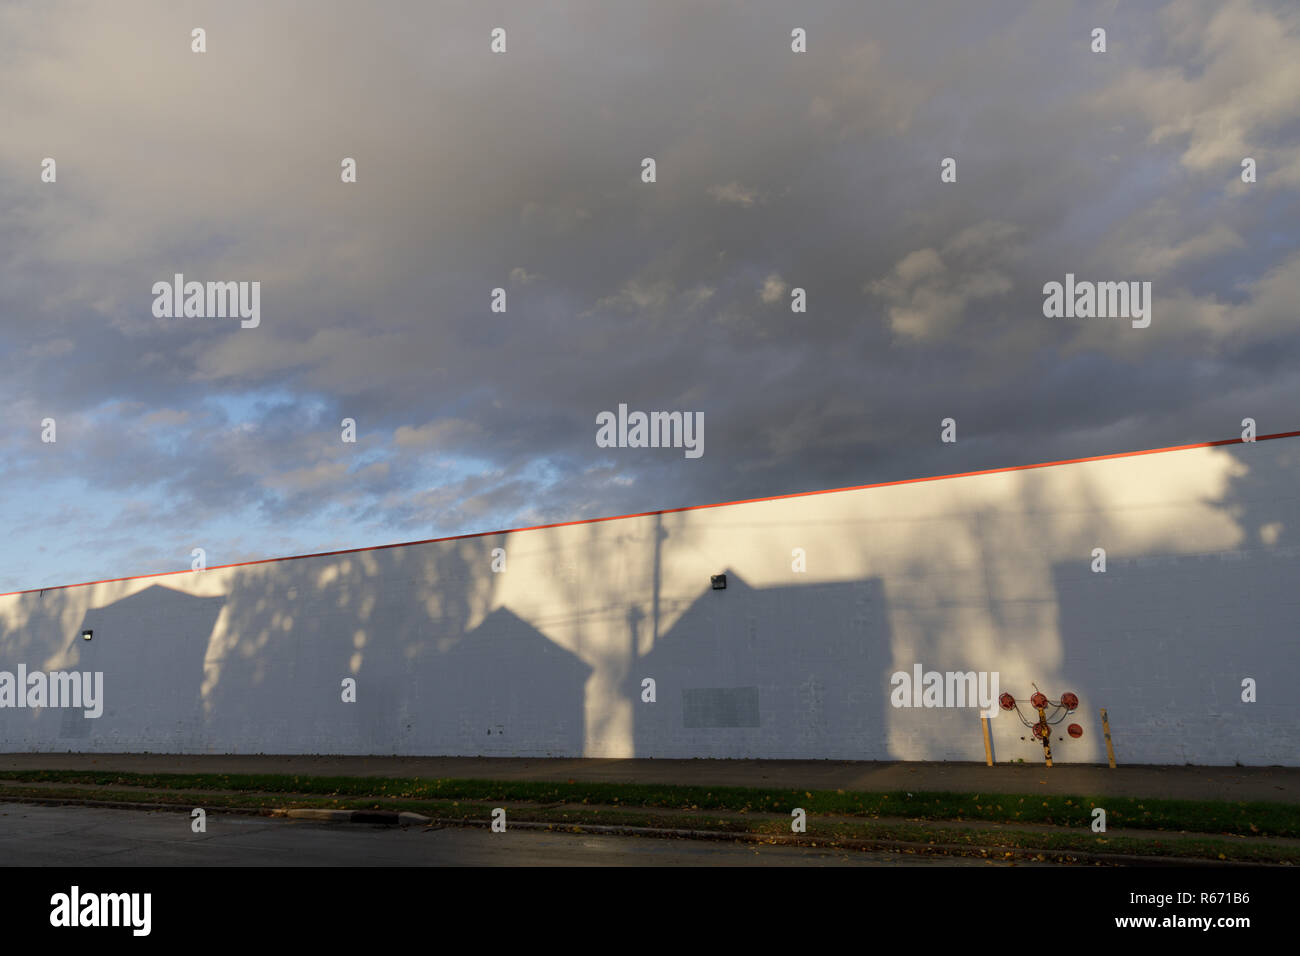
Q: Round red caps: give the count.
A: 5